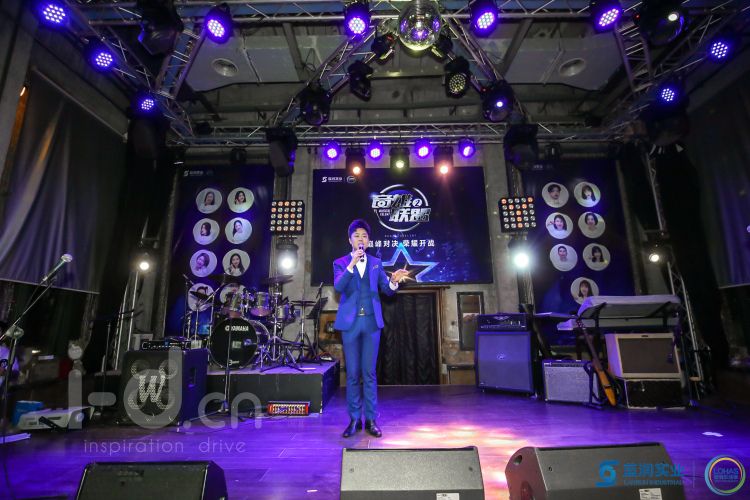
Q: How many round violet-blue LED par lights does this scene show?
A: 13